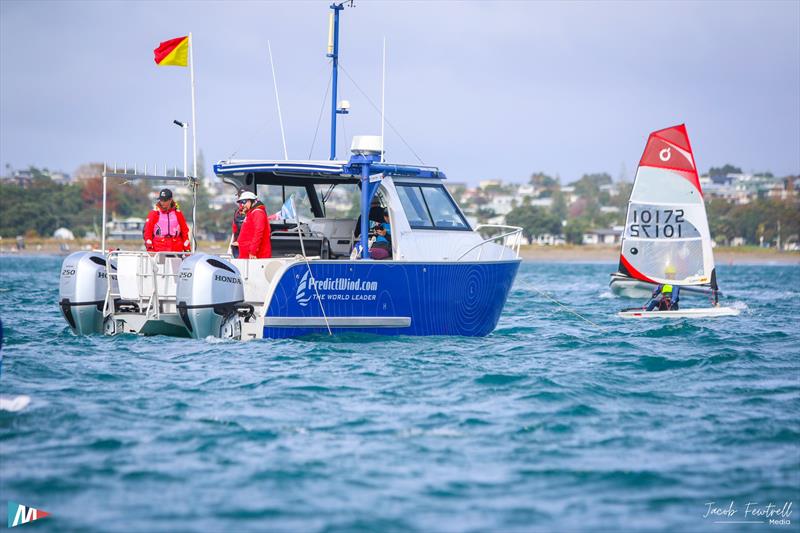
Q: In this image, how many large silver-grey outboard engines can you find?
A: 2